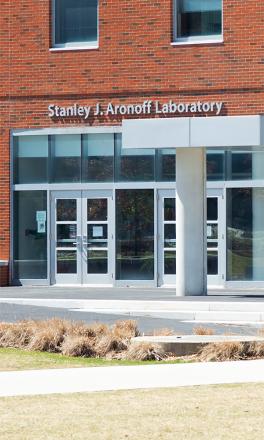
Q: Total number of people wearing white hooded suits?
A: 0